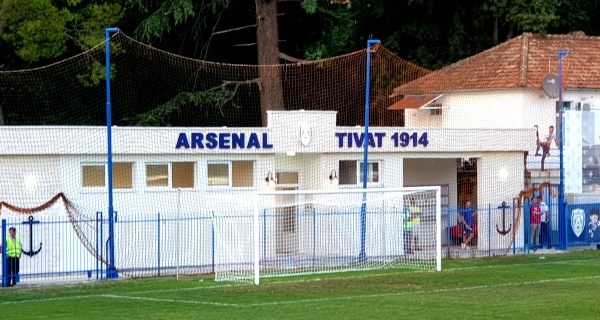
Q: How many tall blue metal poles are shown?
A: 3